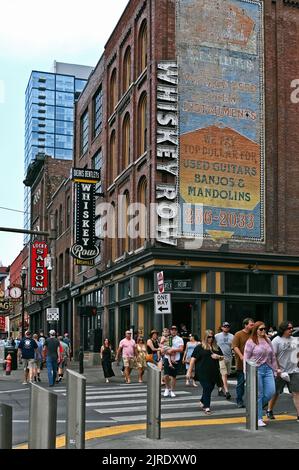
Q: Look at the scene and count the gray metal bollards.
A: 5